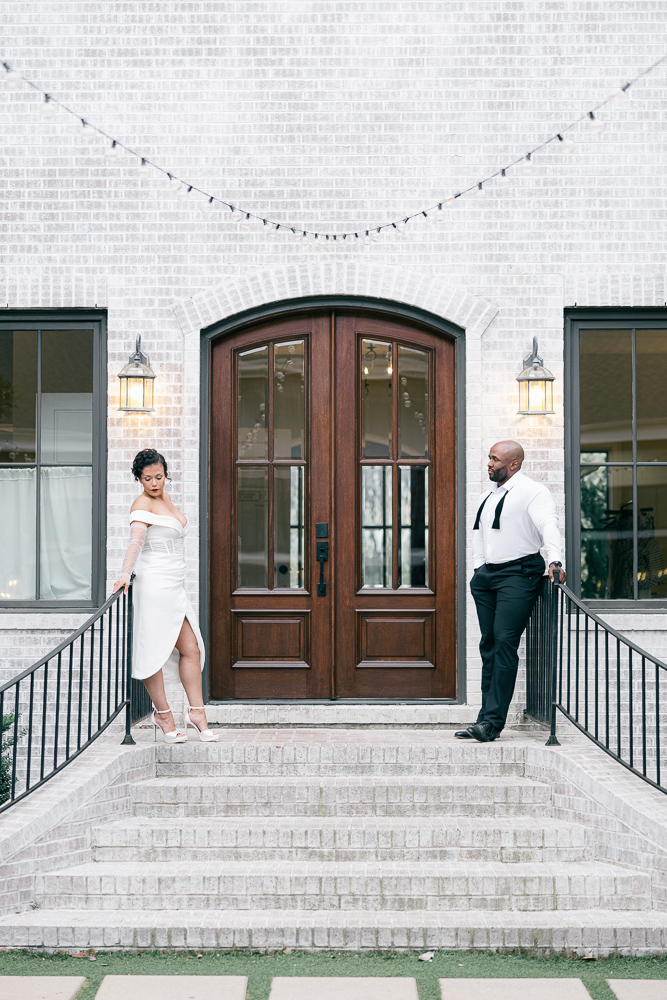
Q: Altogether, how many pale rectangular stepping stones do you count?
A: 5